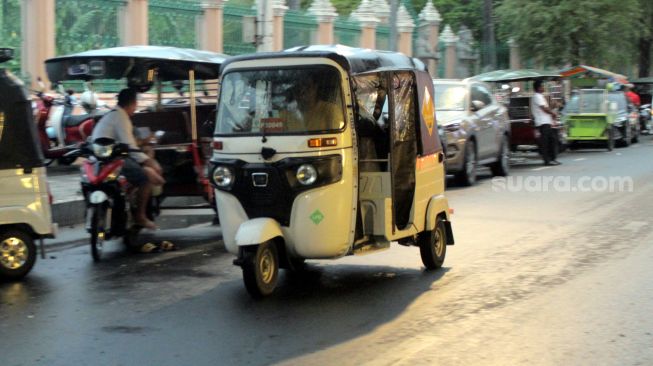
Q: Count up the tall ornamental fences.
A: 1